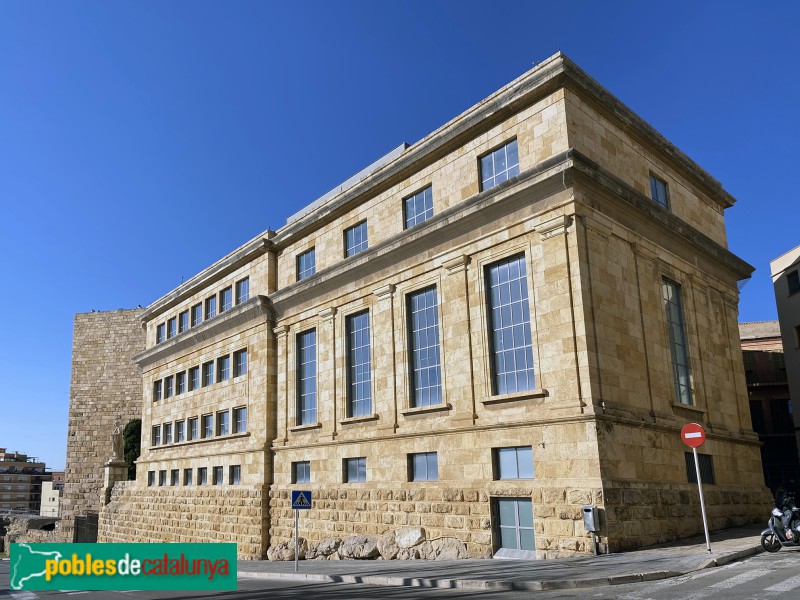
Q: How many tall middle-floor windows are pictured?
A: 5